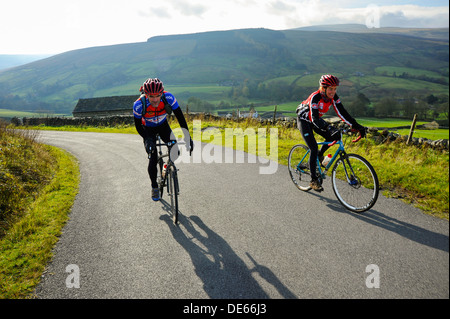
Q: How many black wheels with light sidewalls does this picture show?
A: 2